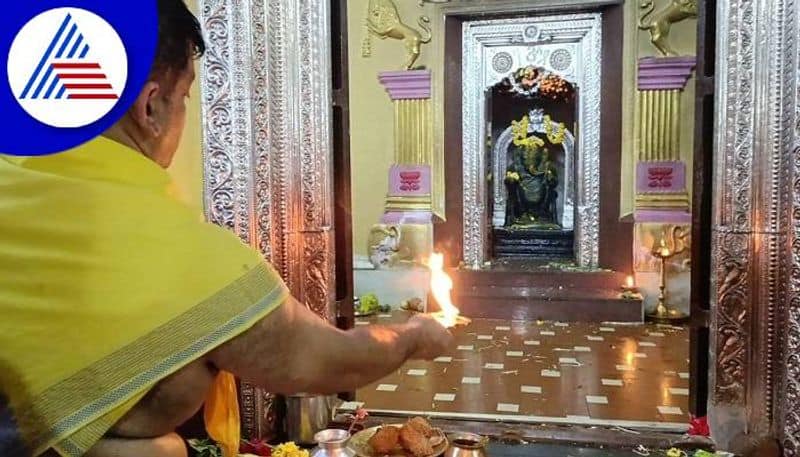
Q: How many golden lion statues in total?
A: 2